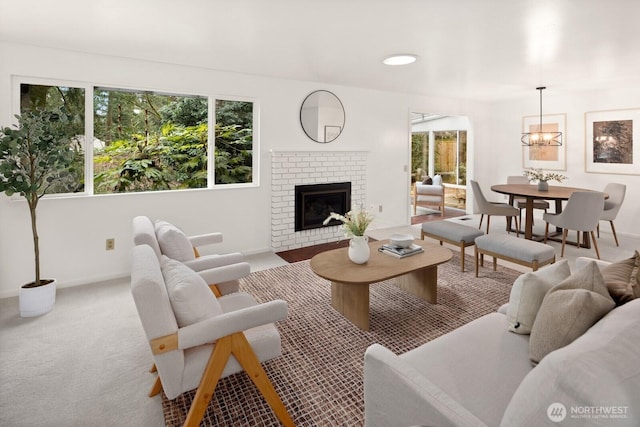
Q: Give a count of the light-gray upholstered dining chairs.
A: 4